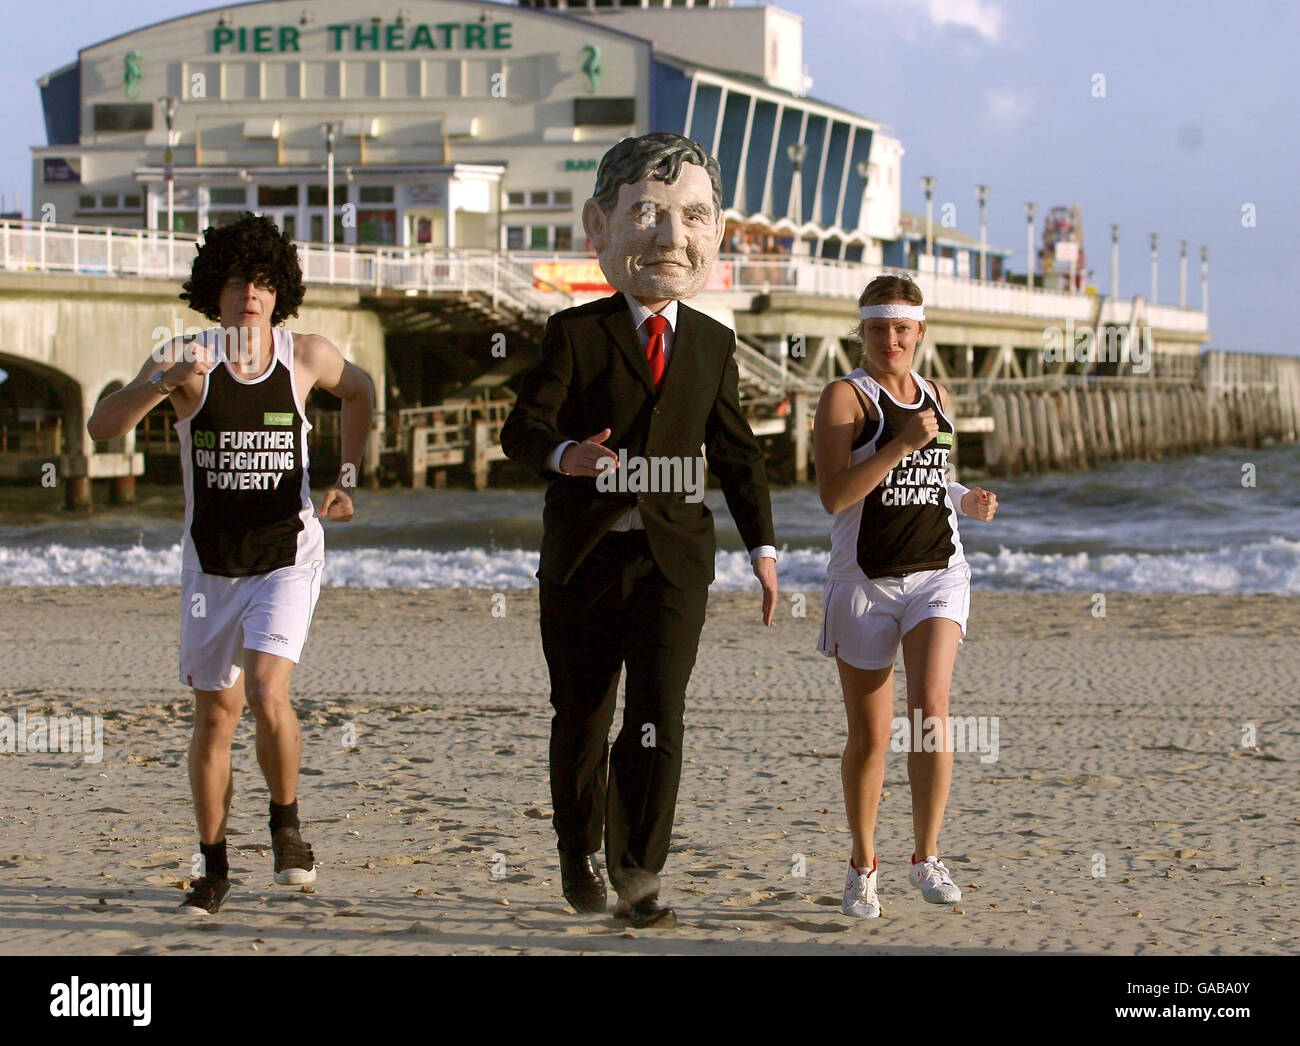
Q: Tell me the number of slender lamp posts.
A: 11